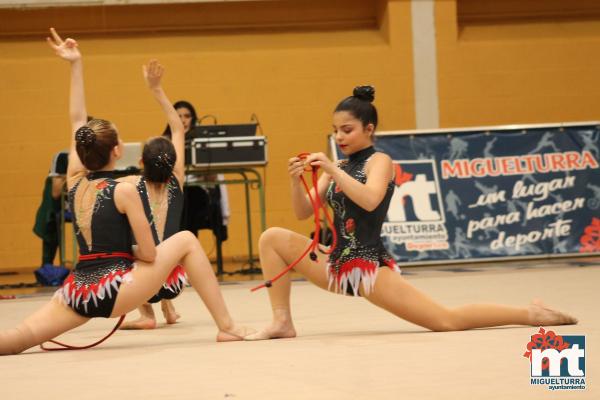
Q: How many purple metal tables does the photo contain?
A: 0